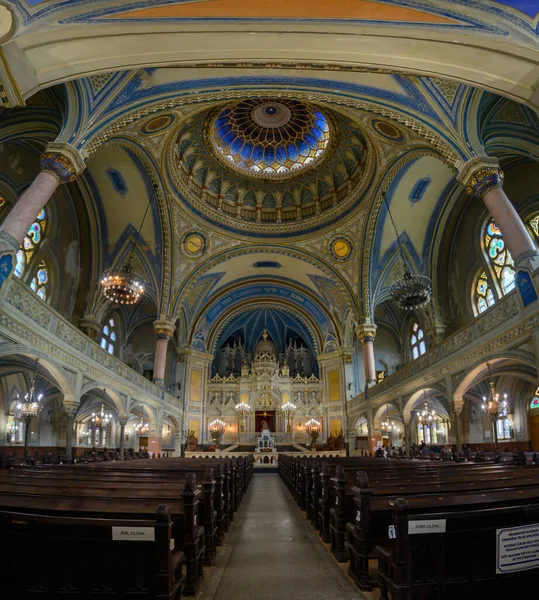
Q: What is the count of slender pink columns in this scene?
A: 4